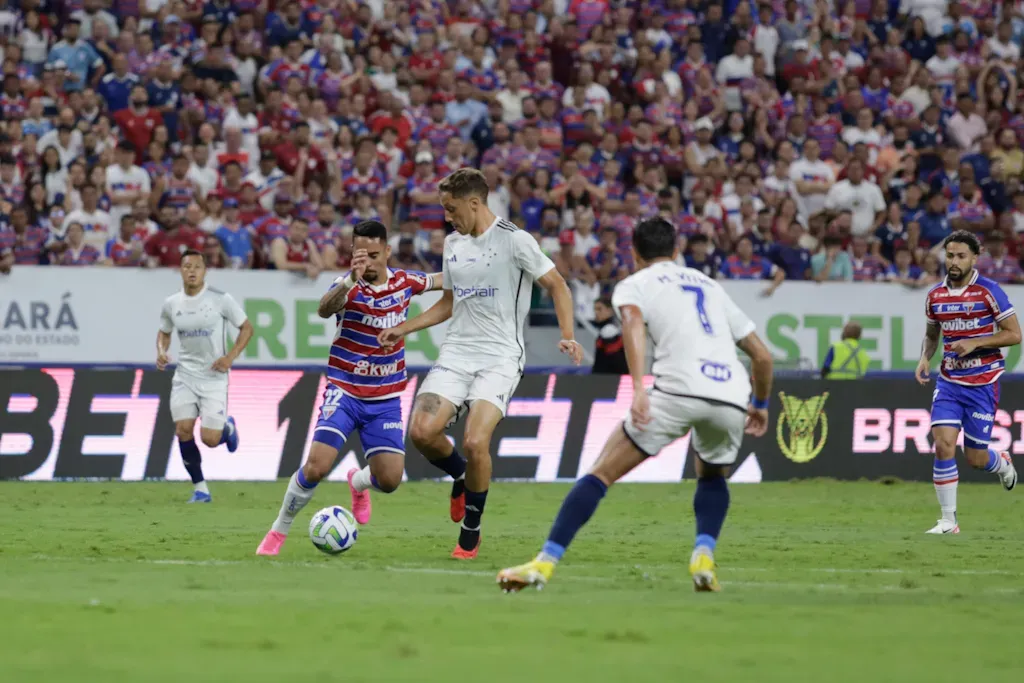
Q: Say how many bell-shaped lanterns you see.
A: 0